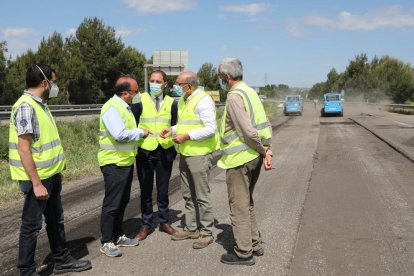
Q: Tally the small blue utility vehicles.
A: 2